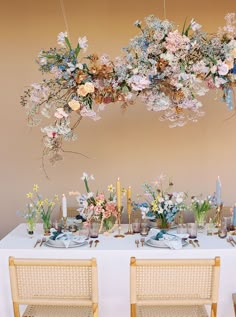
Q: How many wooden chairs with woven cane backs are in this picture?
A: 2